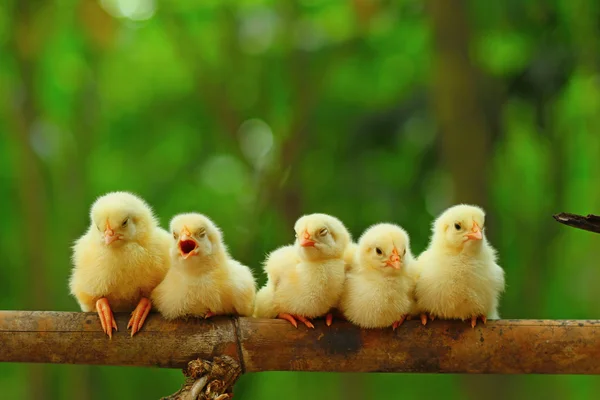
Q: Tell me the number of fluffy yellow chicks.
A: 5